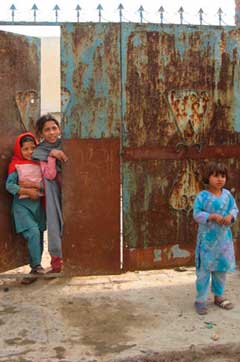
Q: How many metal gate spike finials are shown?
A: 11